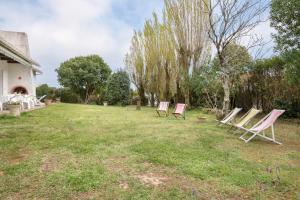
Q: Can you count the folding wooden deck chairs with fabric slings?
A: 5